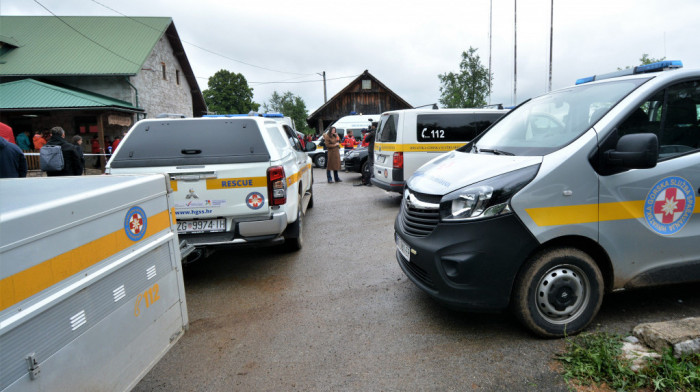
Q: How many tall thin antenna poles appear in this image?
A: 3